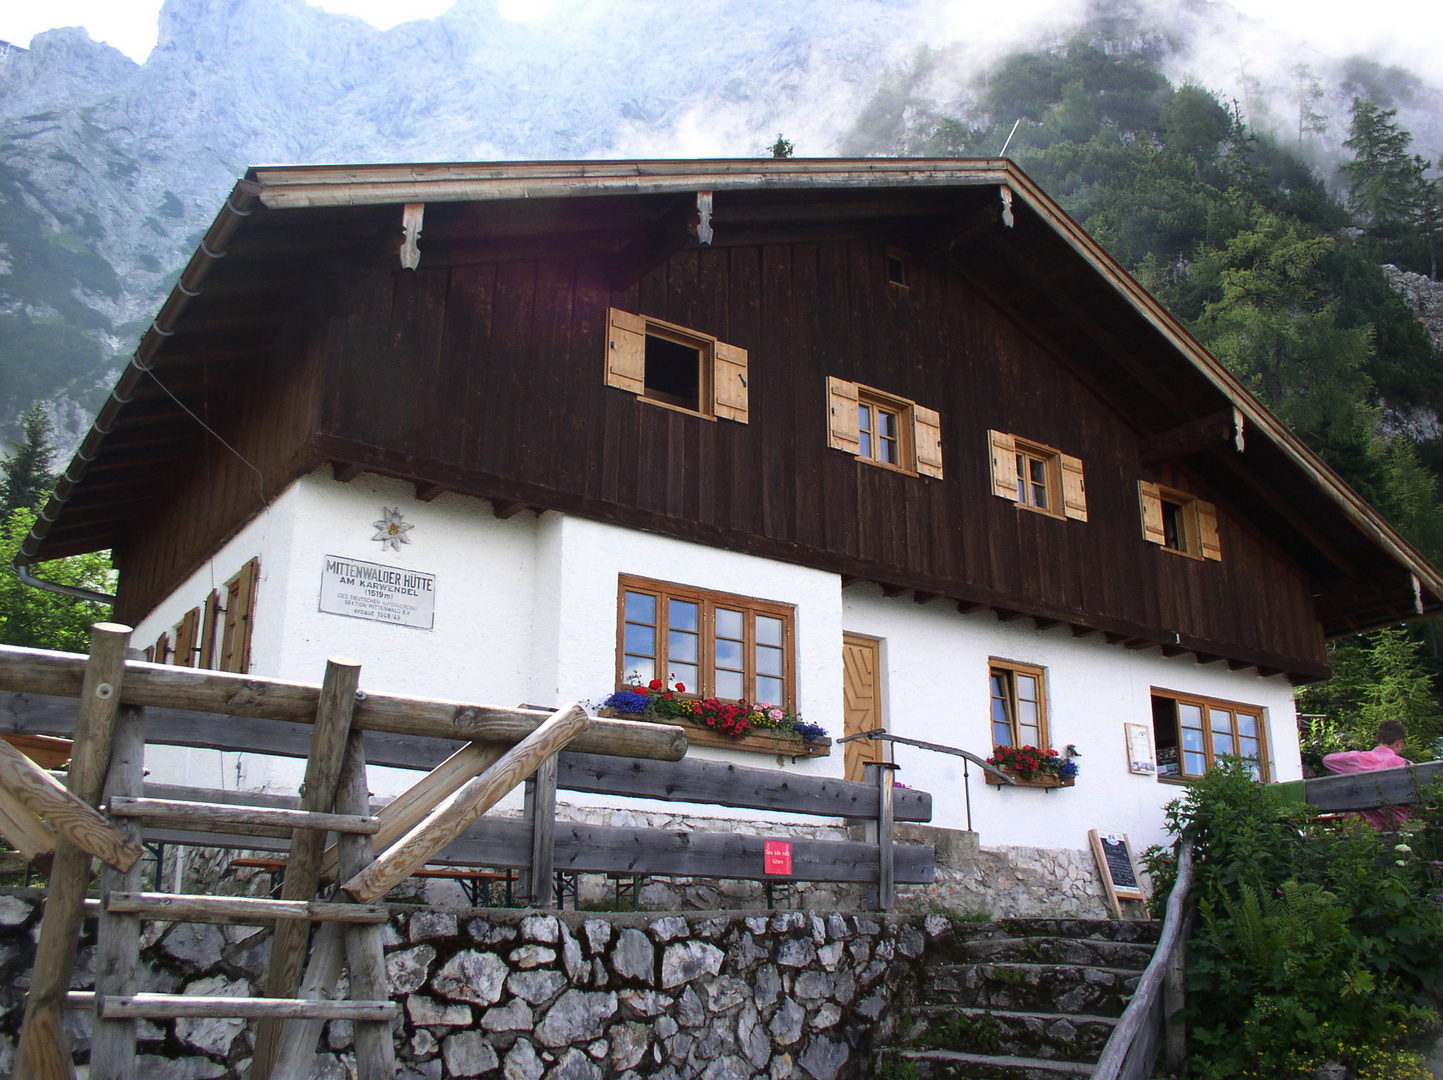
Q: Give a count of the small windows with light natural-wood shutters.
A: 4